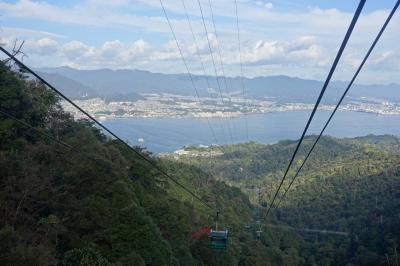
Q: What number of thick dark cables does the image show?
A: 3